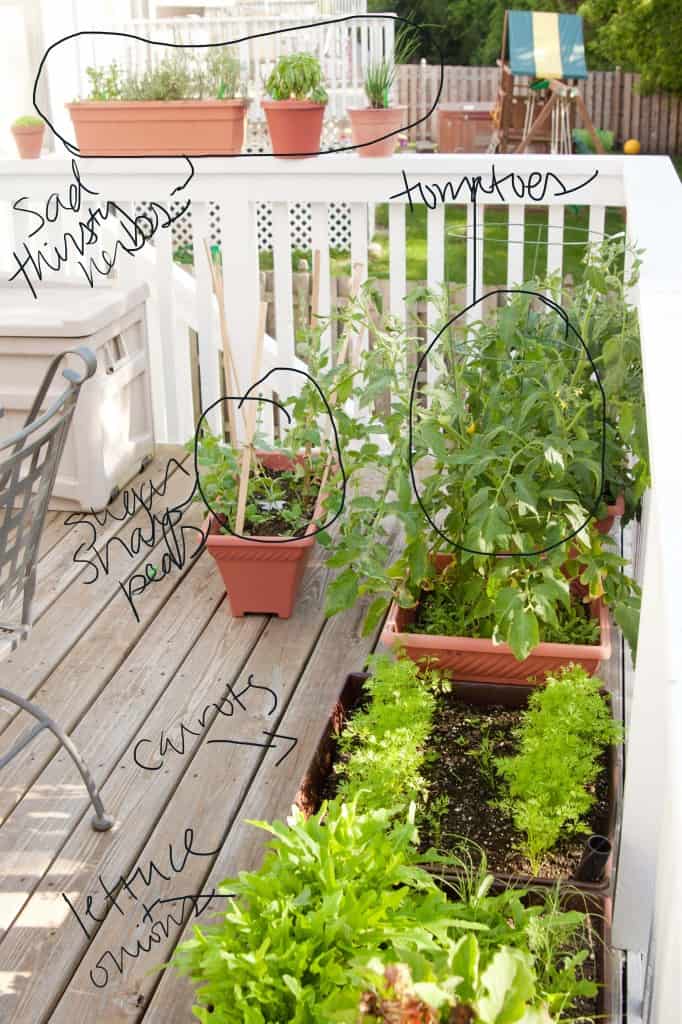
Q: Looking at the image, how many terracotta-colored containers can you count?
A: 7